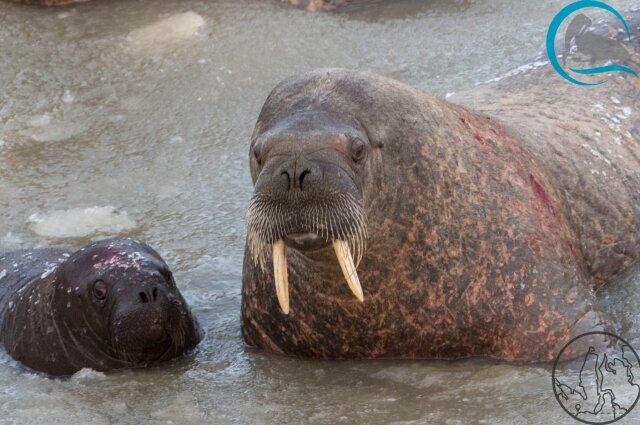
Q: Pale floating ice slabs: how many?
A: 2